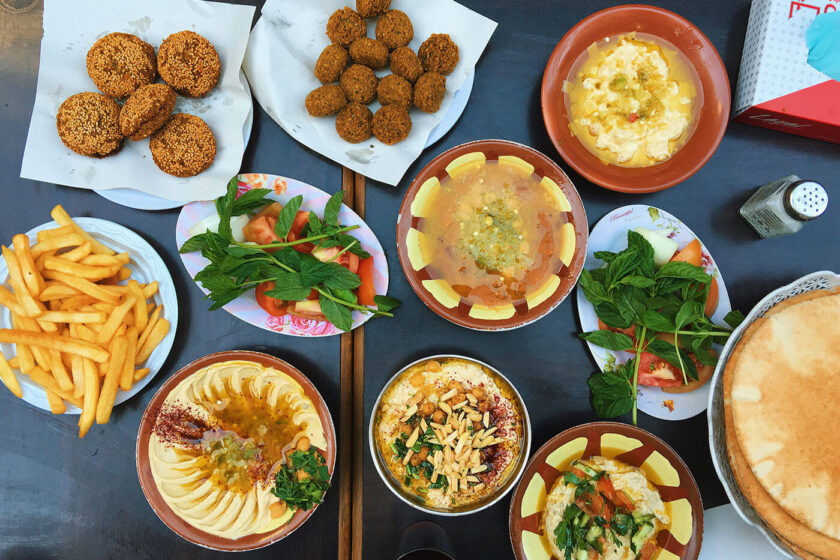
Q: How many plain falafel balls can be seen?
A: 13